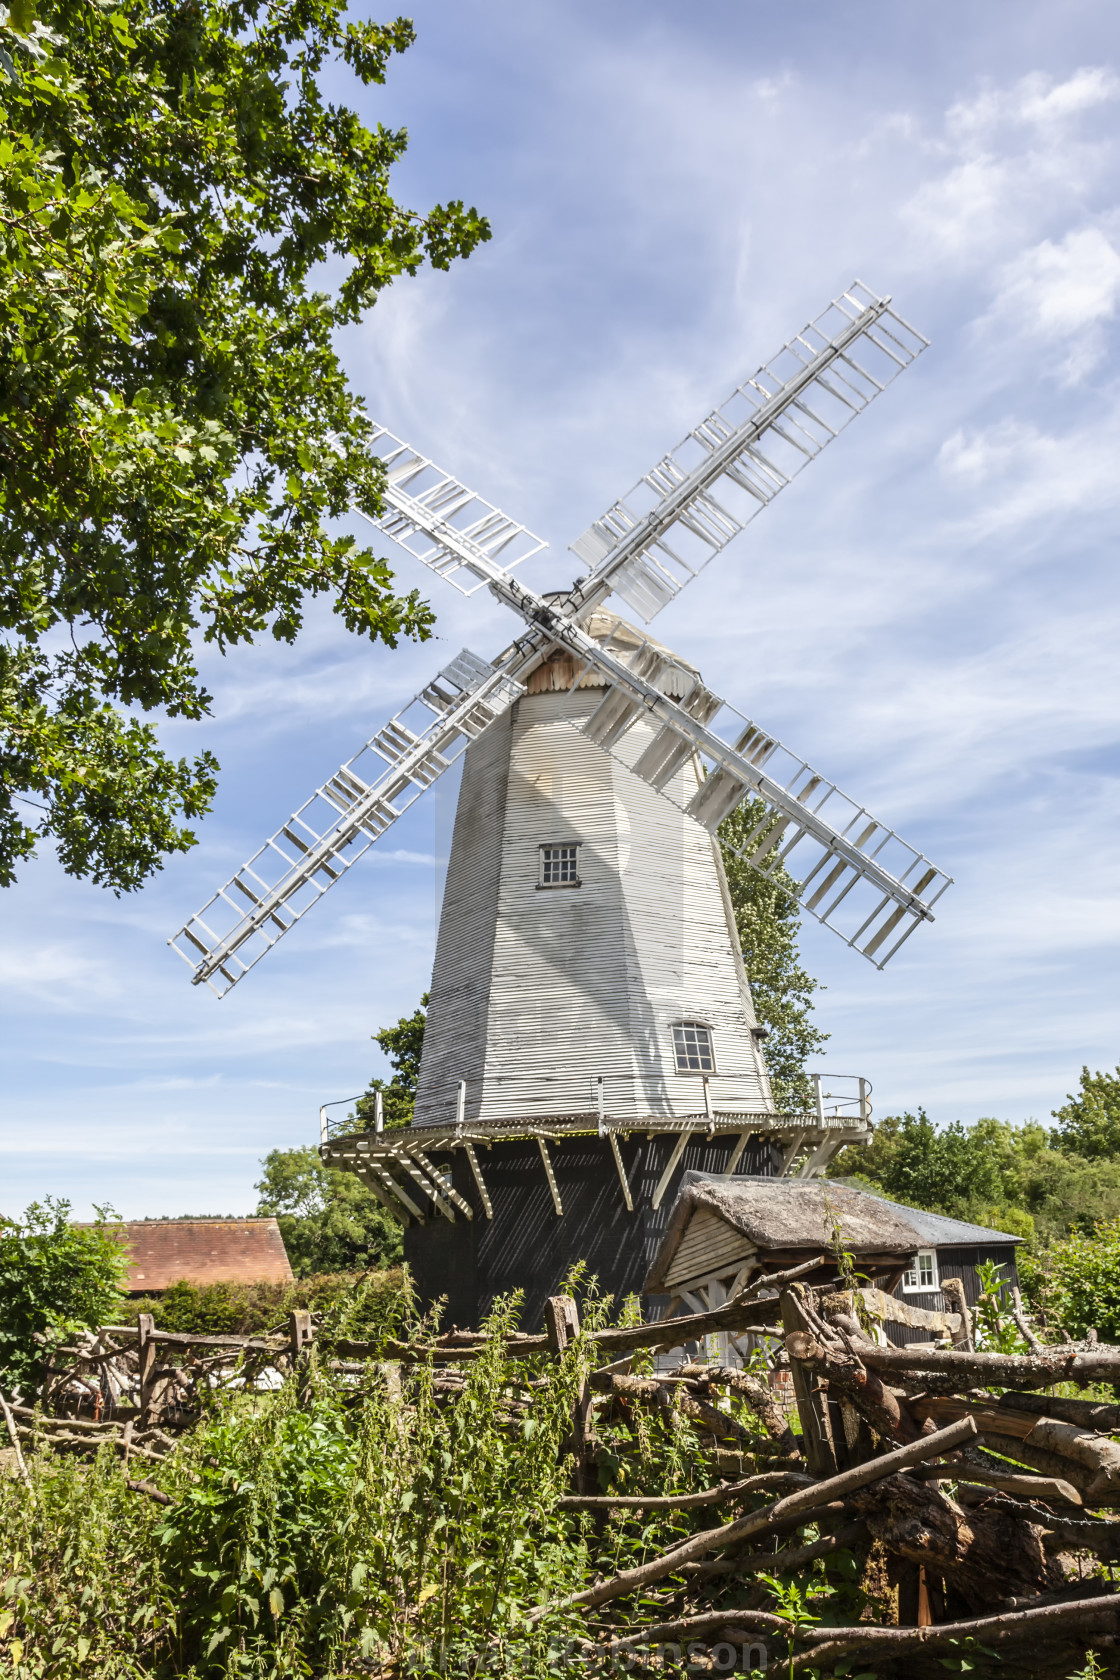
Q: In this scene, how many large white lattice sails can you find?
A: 4